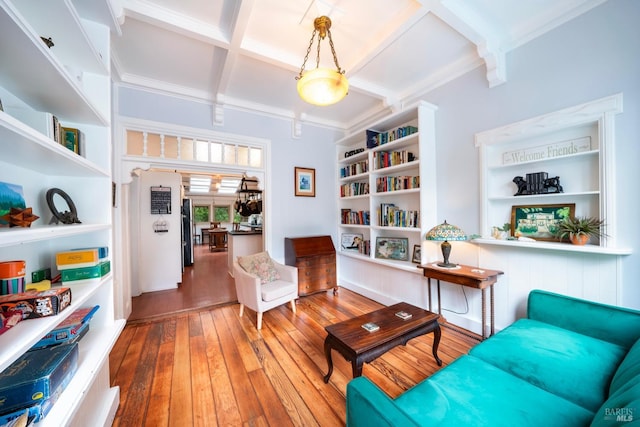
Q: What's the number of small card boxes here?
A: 2